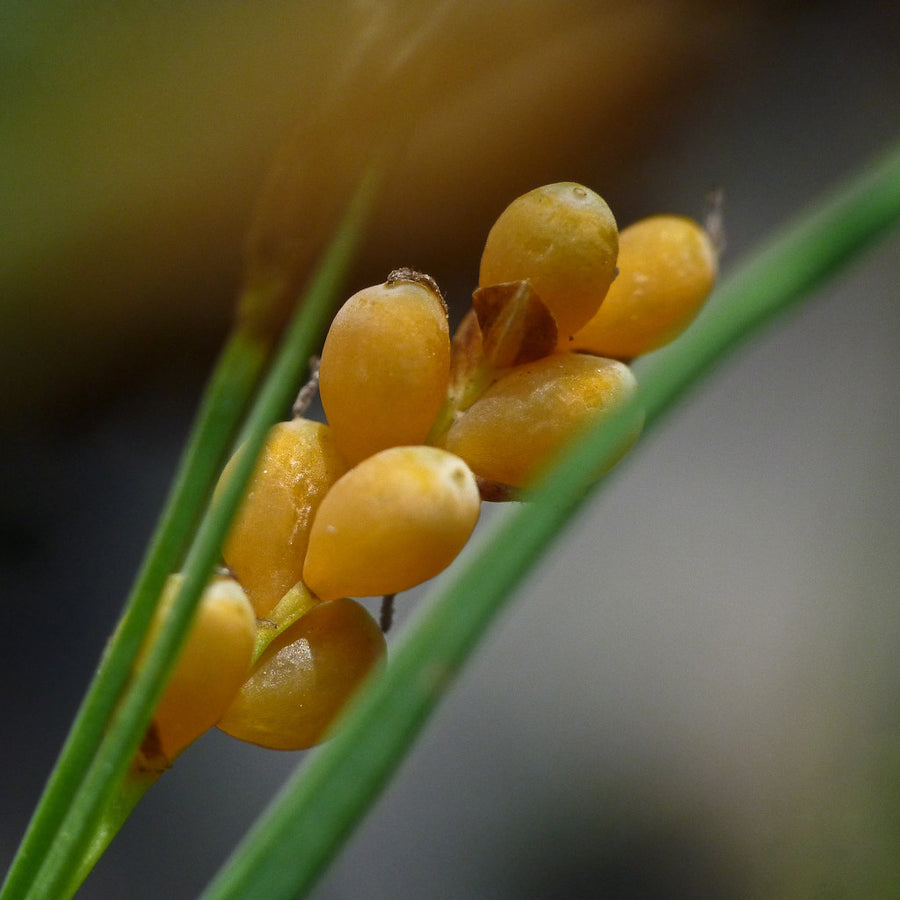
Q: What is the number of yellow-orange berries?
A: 8